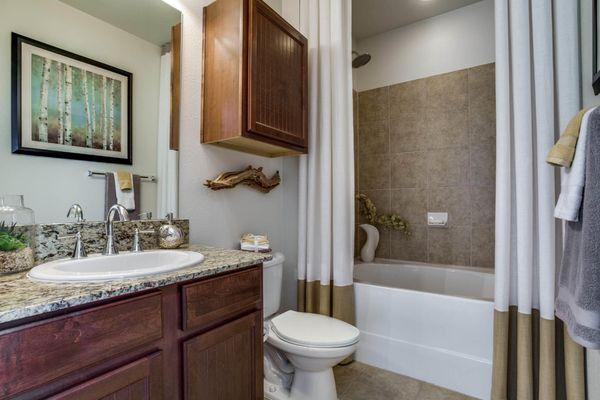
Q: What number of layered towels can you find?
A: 3